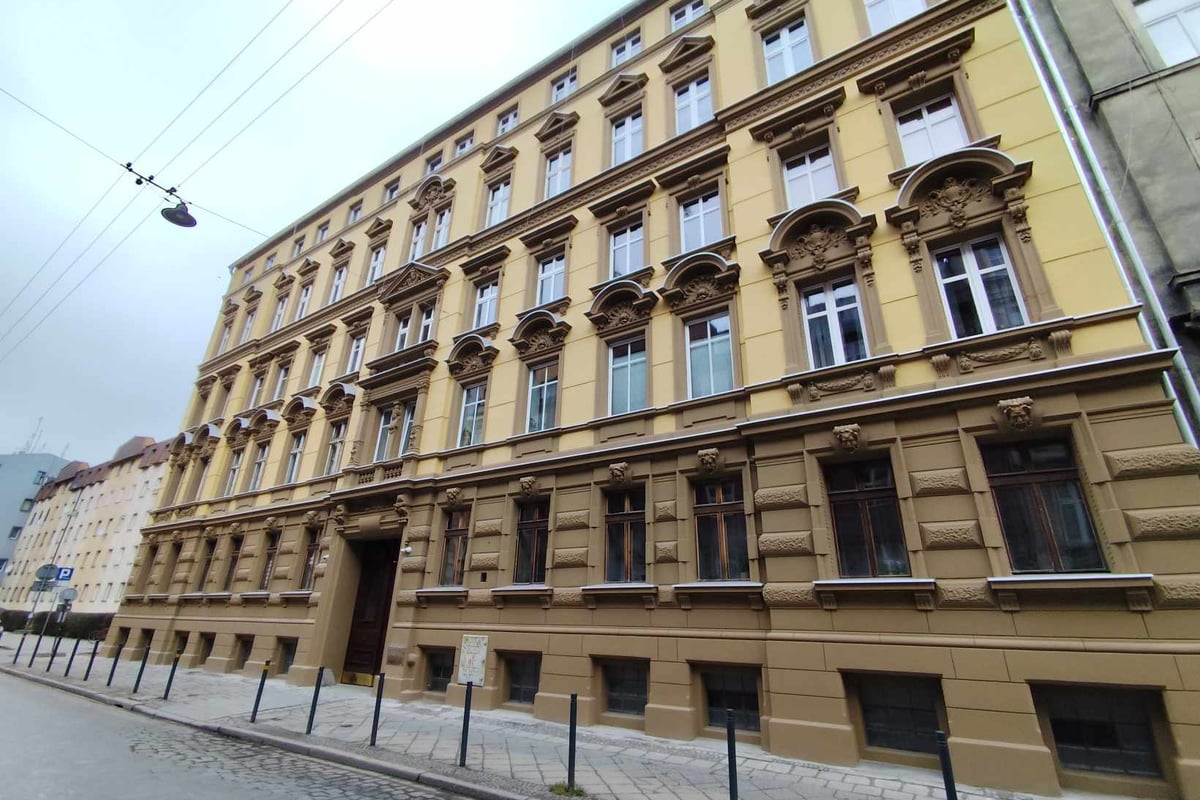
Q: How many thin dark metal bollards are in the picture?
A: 15